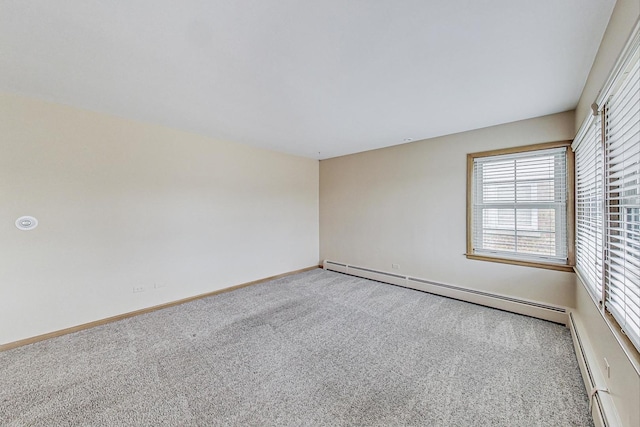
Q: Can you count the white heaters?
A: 2